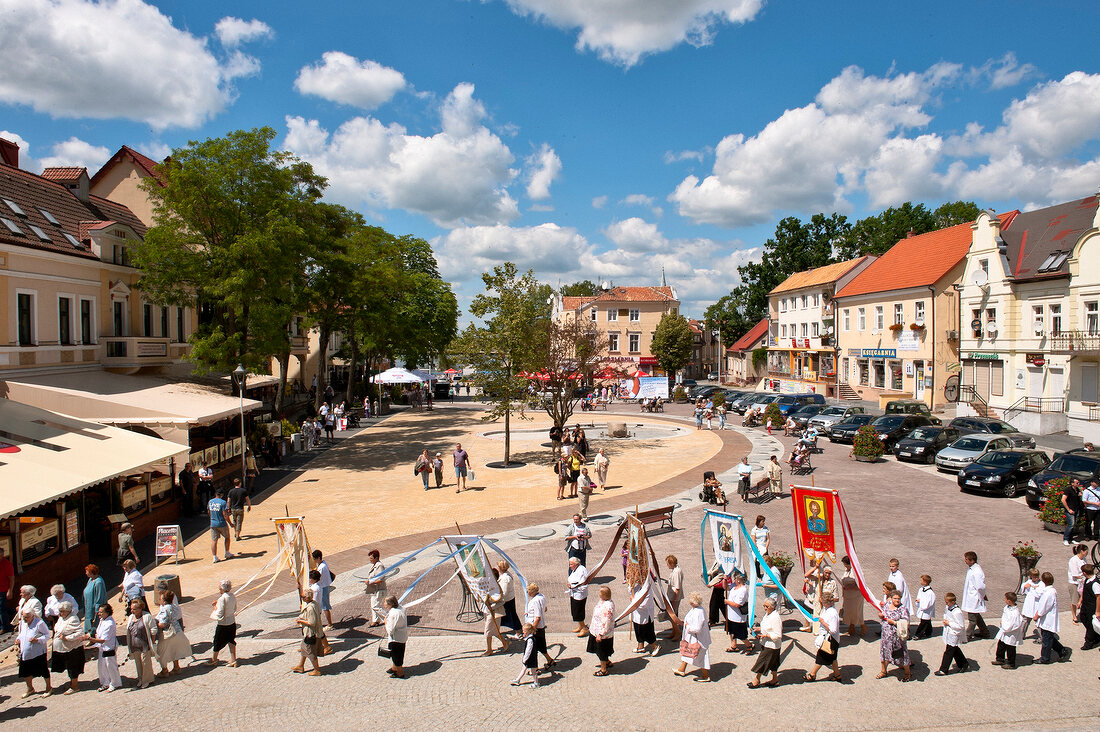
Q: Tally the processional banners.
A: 5